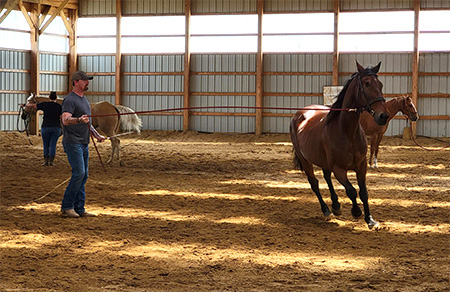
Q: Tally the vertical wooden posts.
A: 7